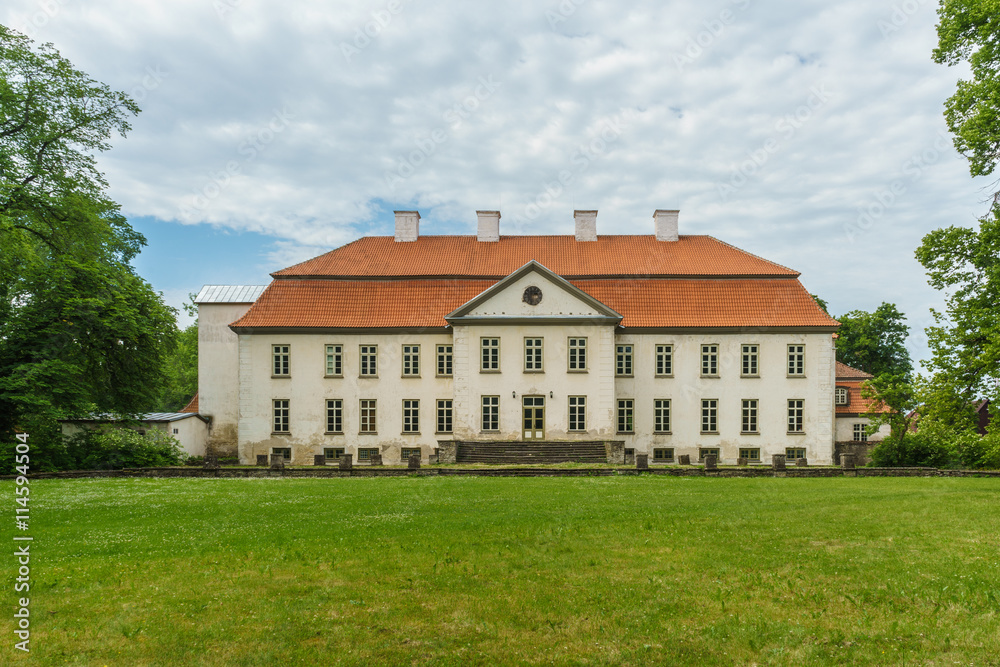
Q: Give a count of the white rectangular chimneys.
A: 4